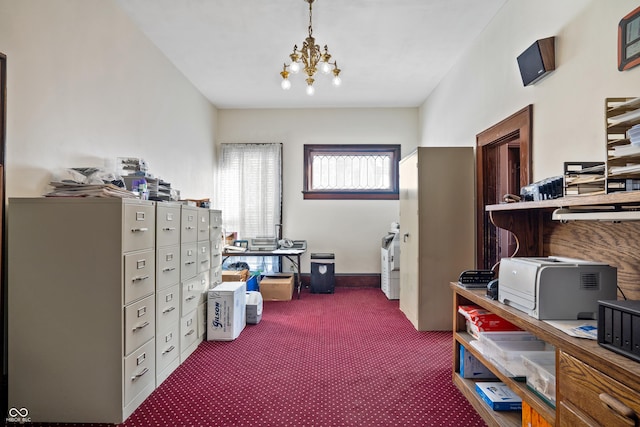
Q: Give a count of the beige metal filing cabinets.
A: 5